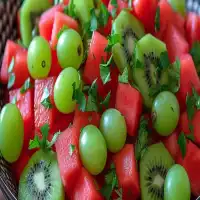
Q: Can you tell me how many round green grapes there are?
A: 8